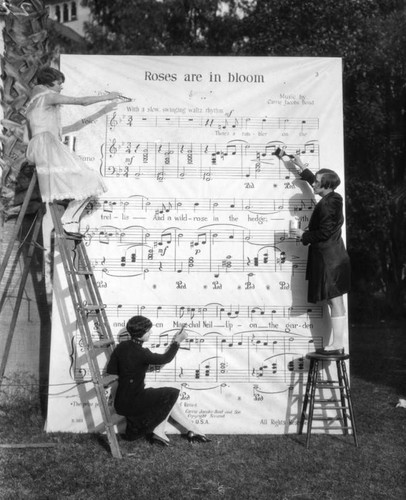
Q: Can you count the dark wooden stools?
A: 1